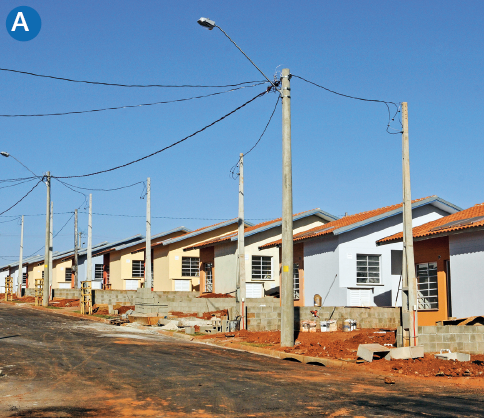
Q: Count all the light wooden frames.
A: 3